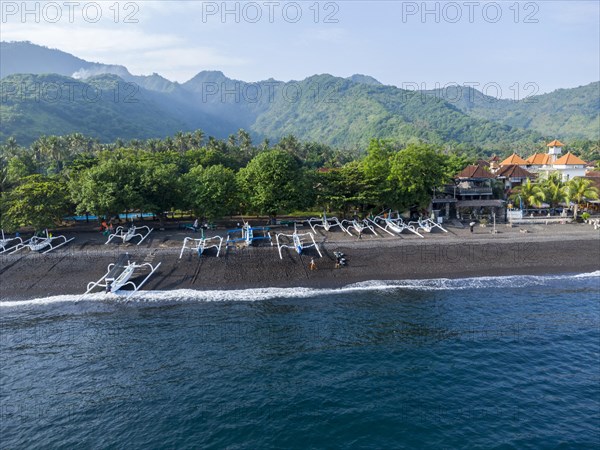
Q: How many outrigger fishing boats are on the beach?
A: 11